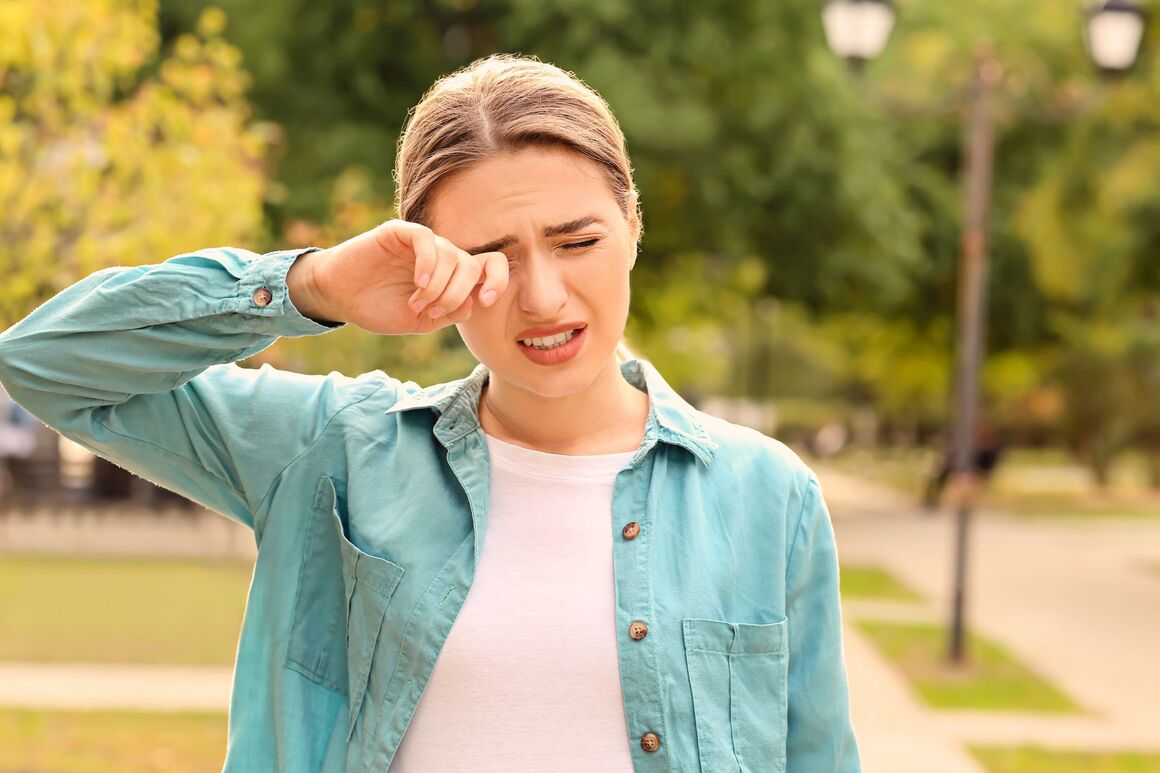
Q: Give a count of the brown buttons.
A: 4